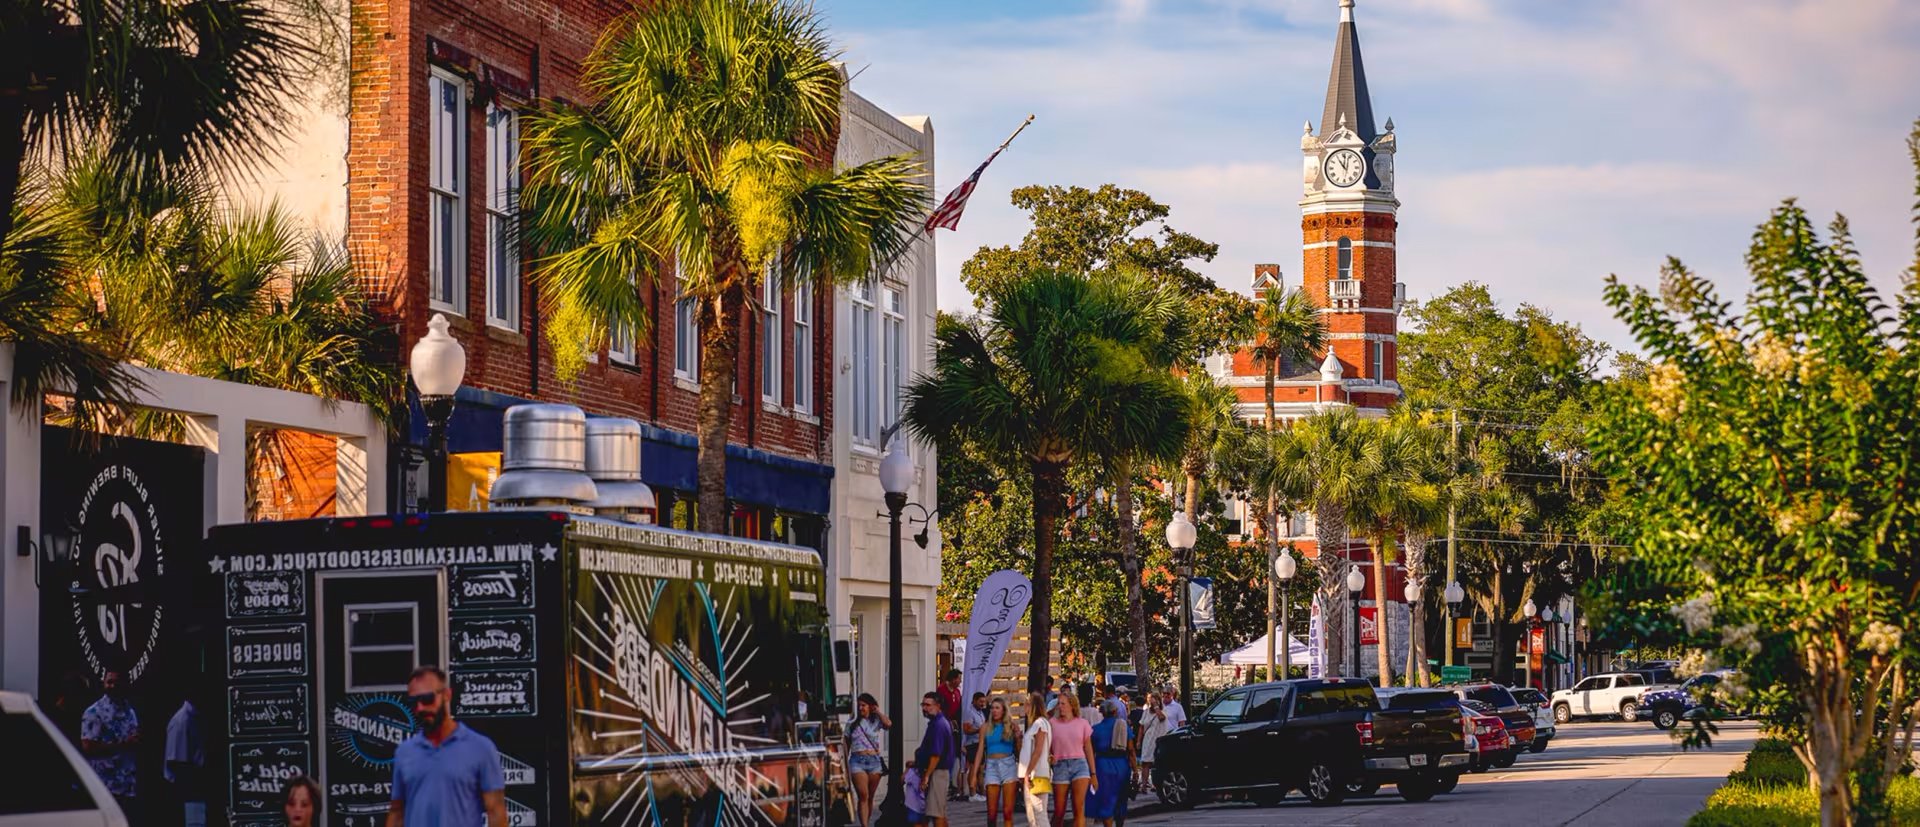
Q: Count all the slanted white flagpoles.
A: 1